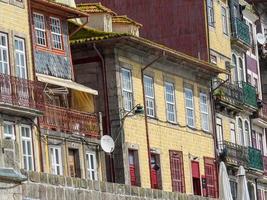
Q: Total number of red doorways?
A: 5